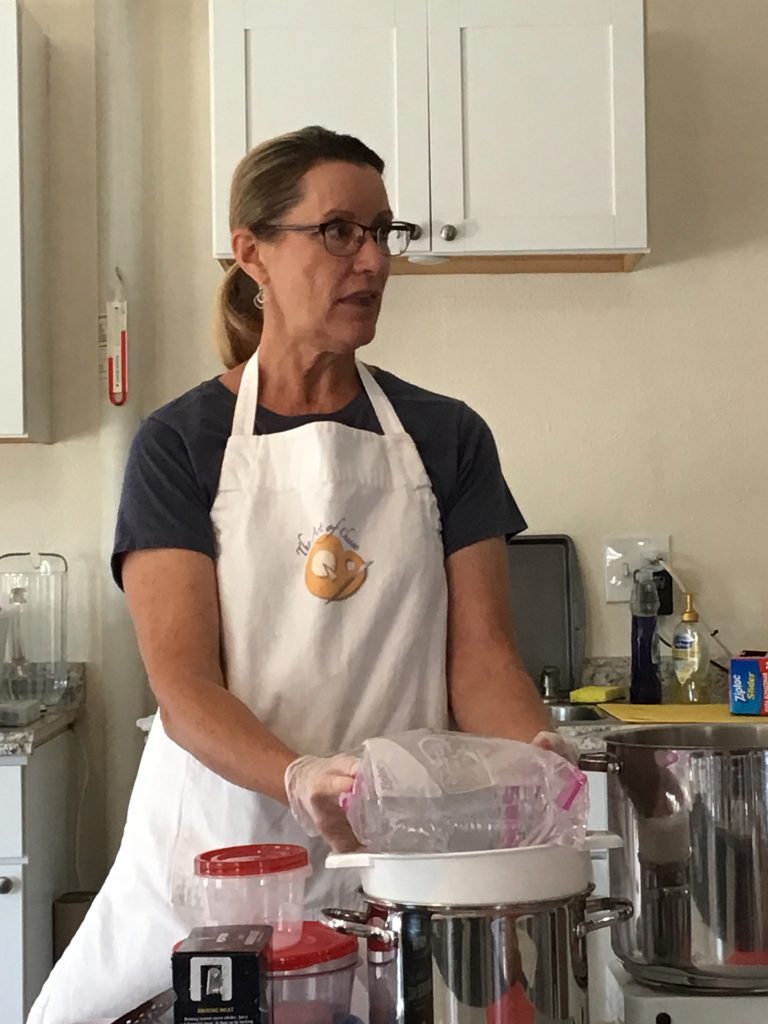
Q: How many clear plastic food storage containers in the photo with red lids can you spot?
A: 2